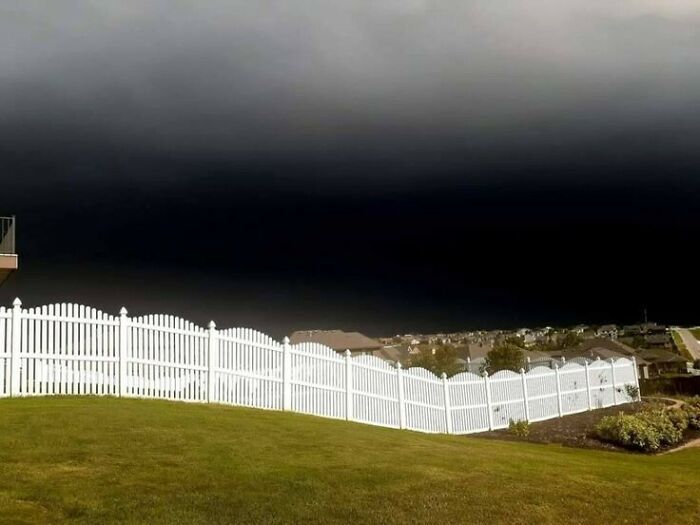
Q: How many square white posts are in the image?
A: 13